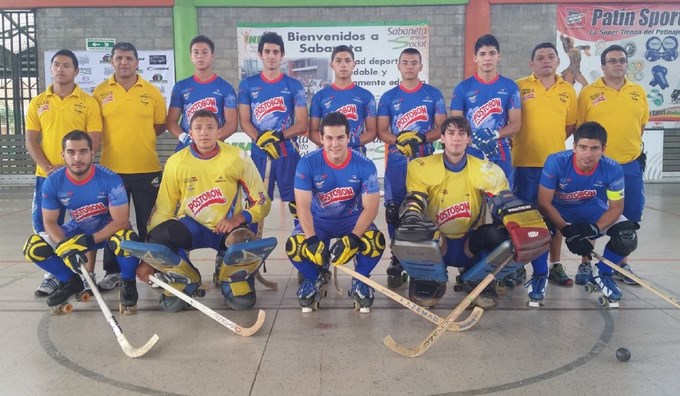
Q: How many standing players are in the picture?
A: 5